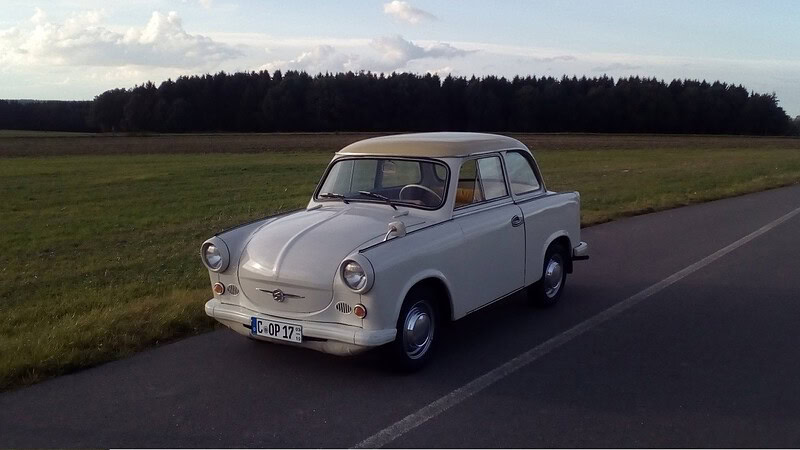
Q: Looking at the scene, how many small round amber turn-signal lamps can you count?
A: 2